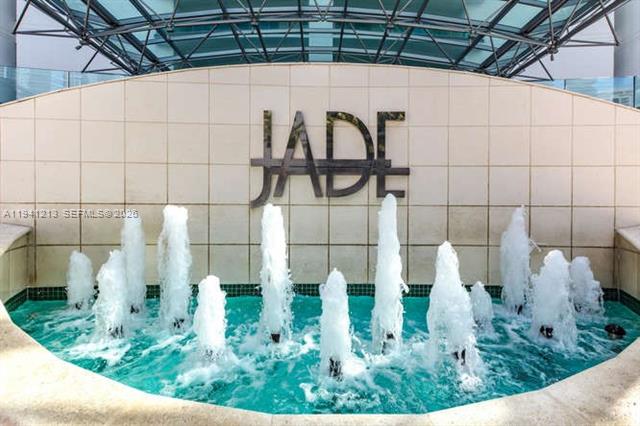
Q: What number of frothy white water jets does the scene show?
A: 13